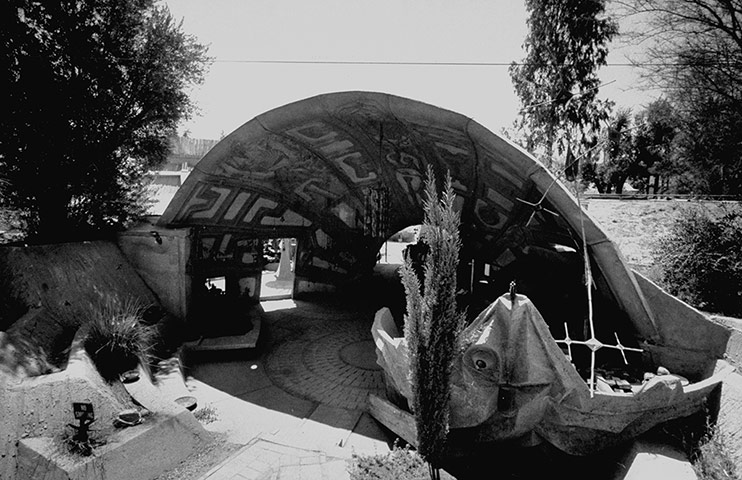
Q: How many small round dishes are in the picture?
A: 3